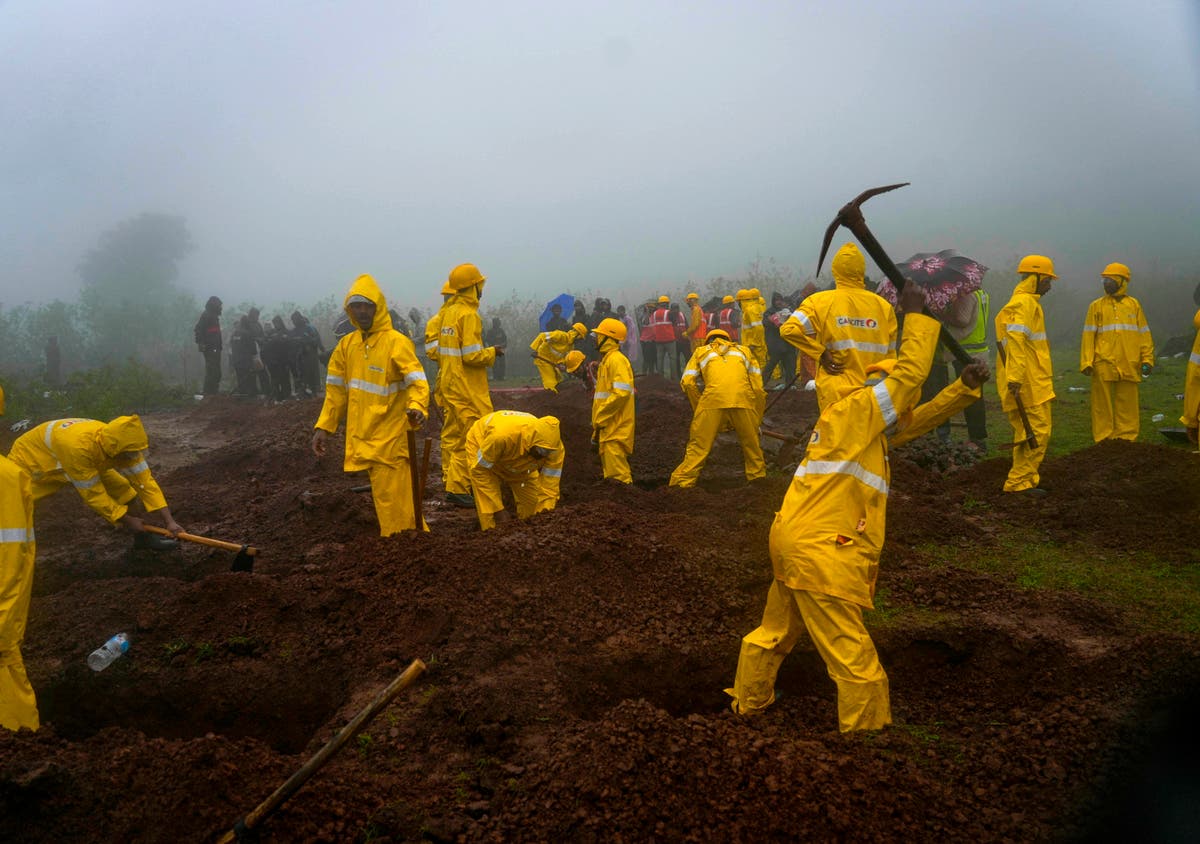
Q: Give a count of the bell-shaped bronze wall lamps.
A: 0